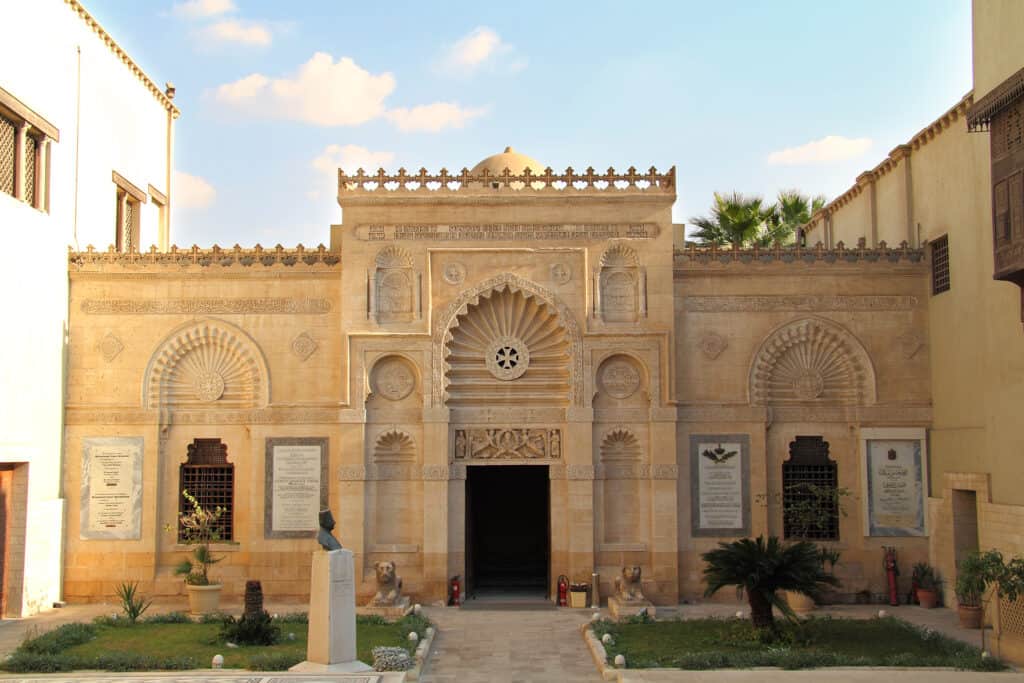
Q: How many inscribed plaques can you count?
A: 4